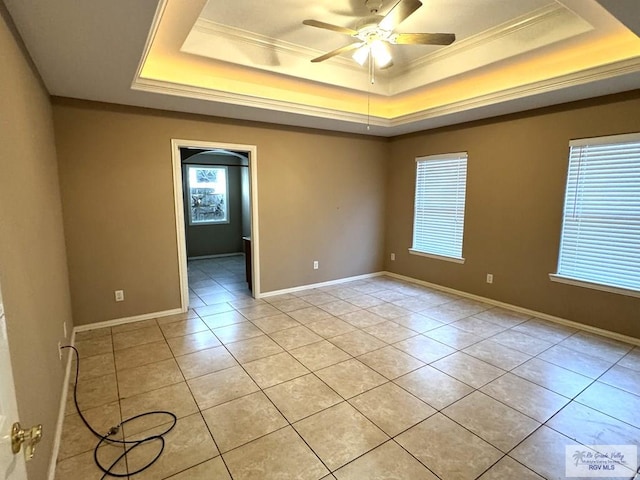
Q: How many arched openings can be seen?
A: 1